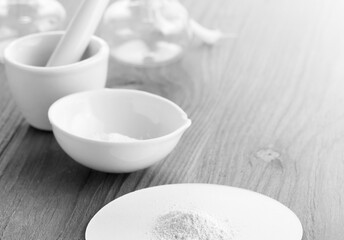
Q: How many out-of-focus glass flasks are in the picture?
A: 2